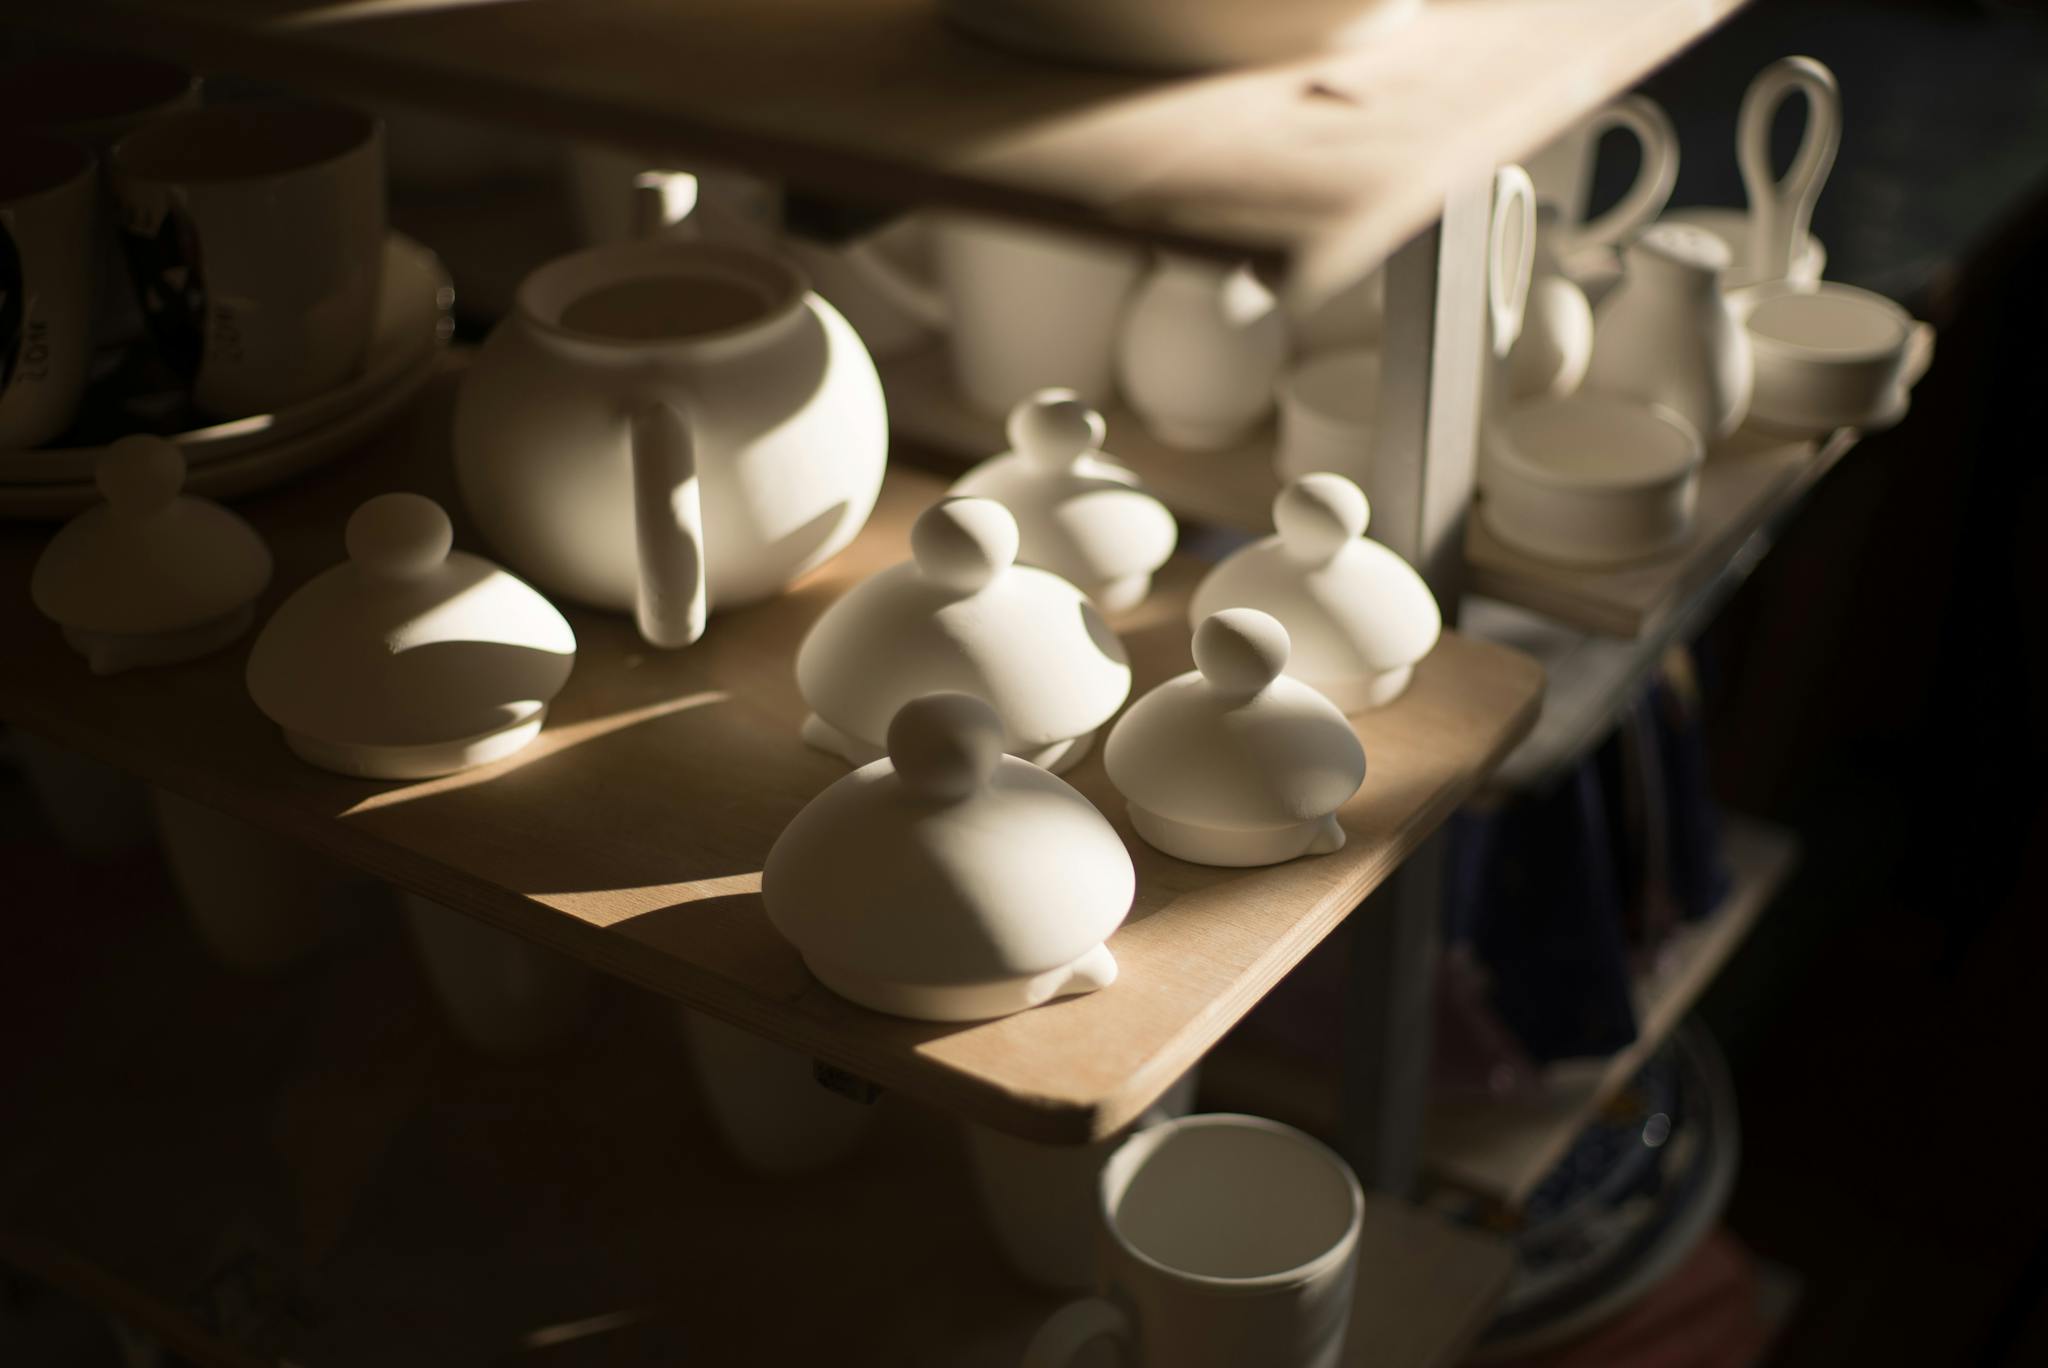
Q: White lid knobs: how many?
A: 7